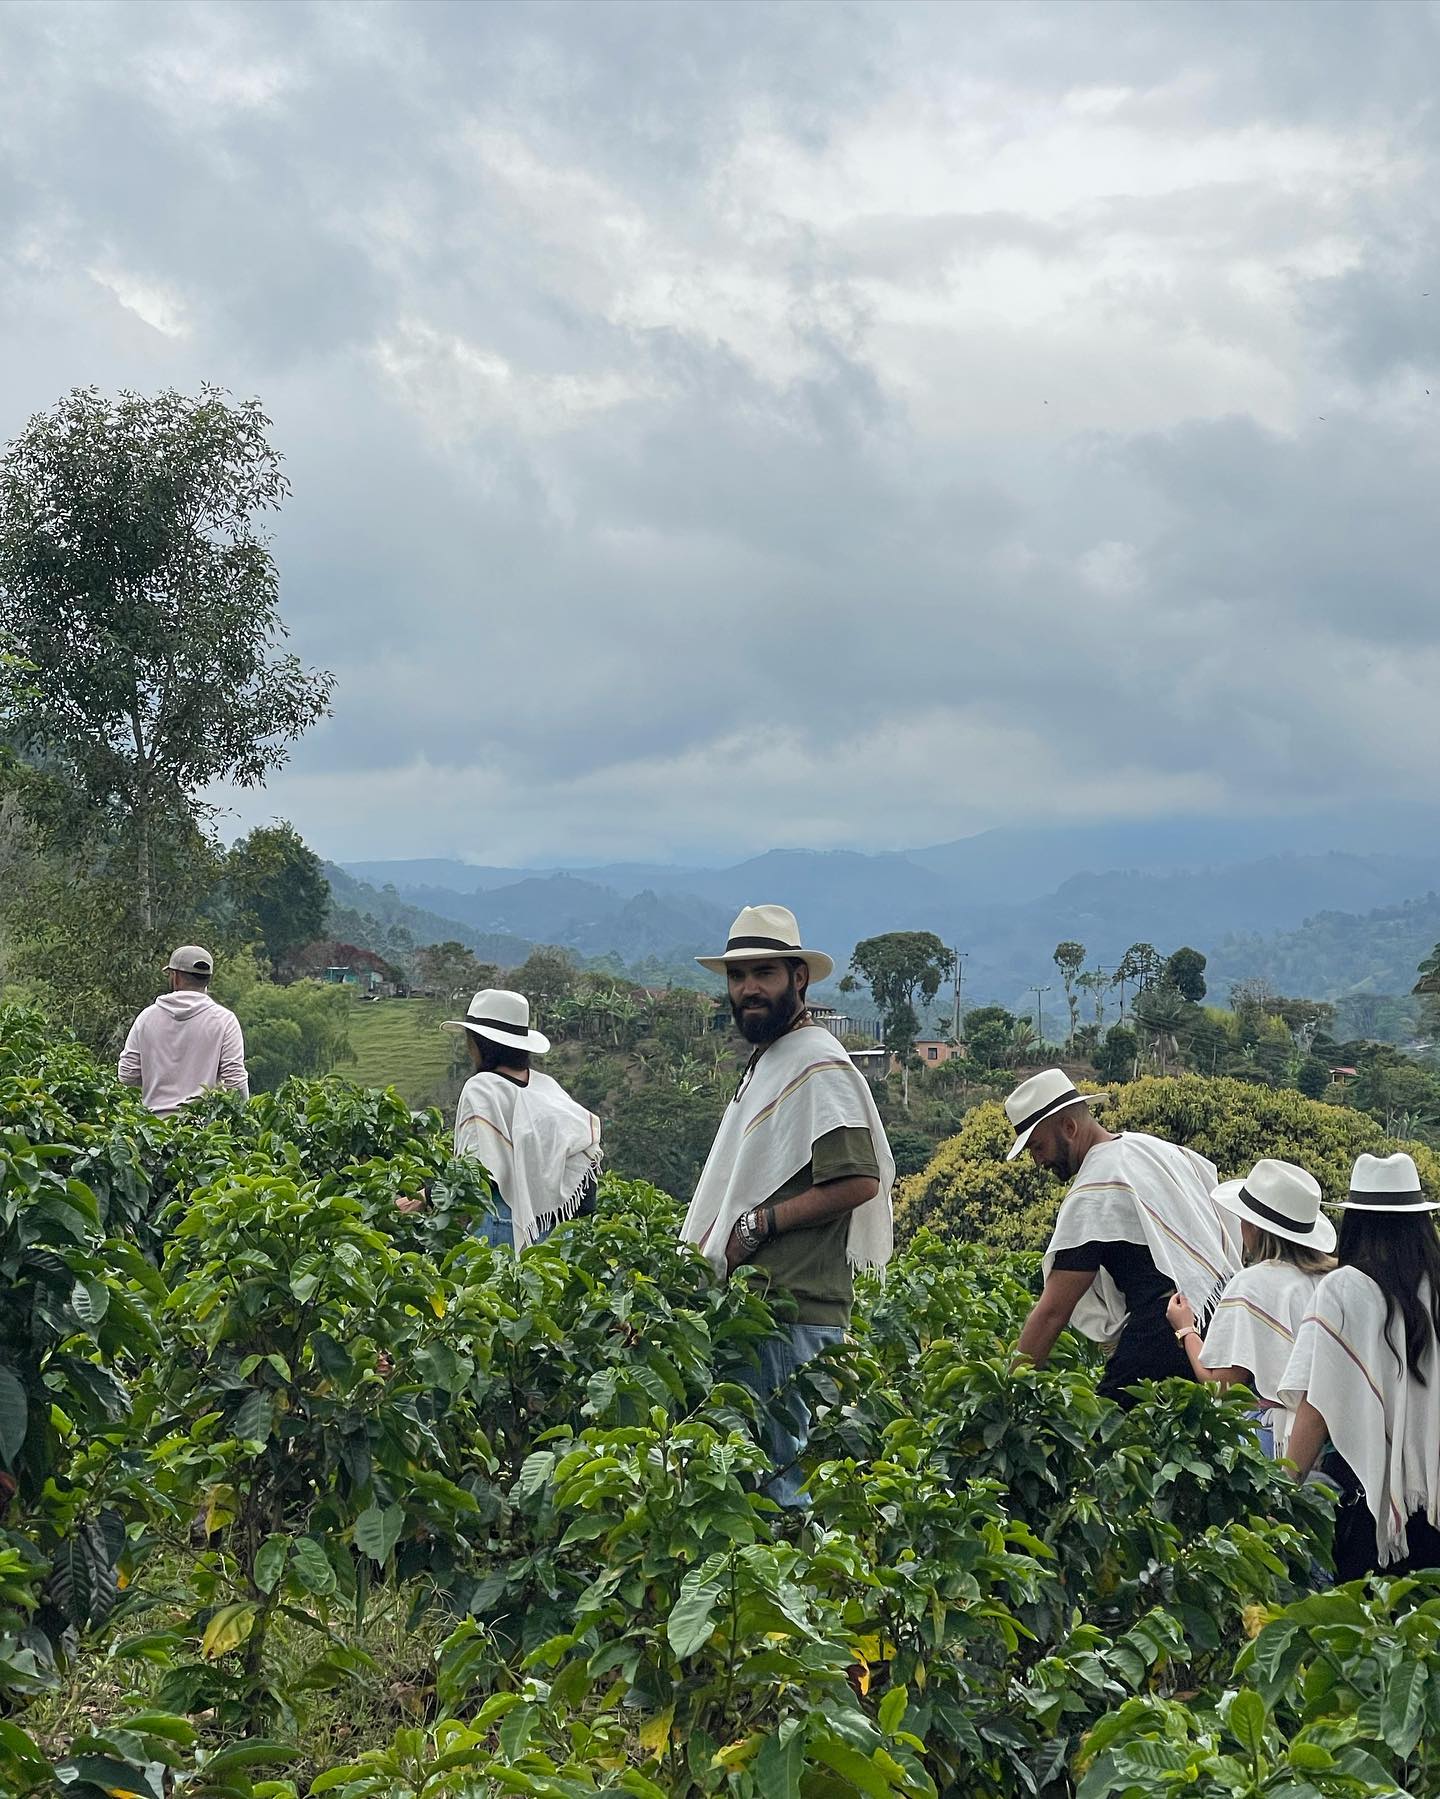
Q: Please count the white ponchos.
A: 5